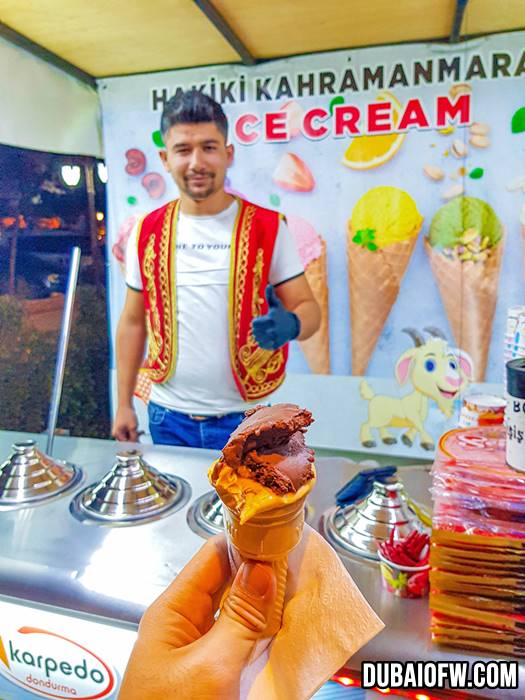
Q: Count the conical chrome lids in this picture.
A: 4